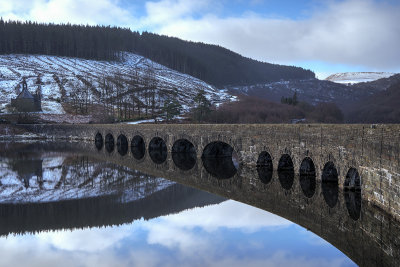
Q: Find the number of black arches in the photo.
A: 12